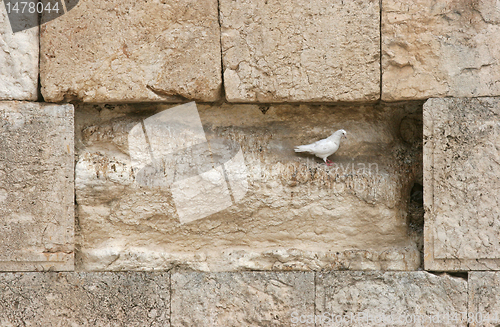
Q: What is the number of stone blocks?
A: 11